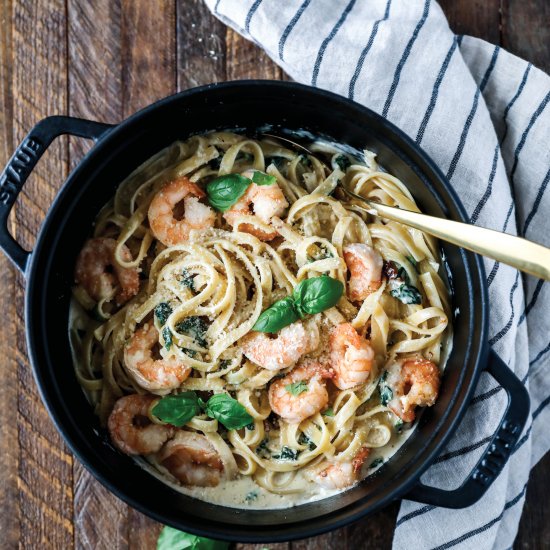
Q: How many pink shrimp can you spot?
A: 12